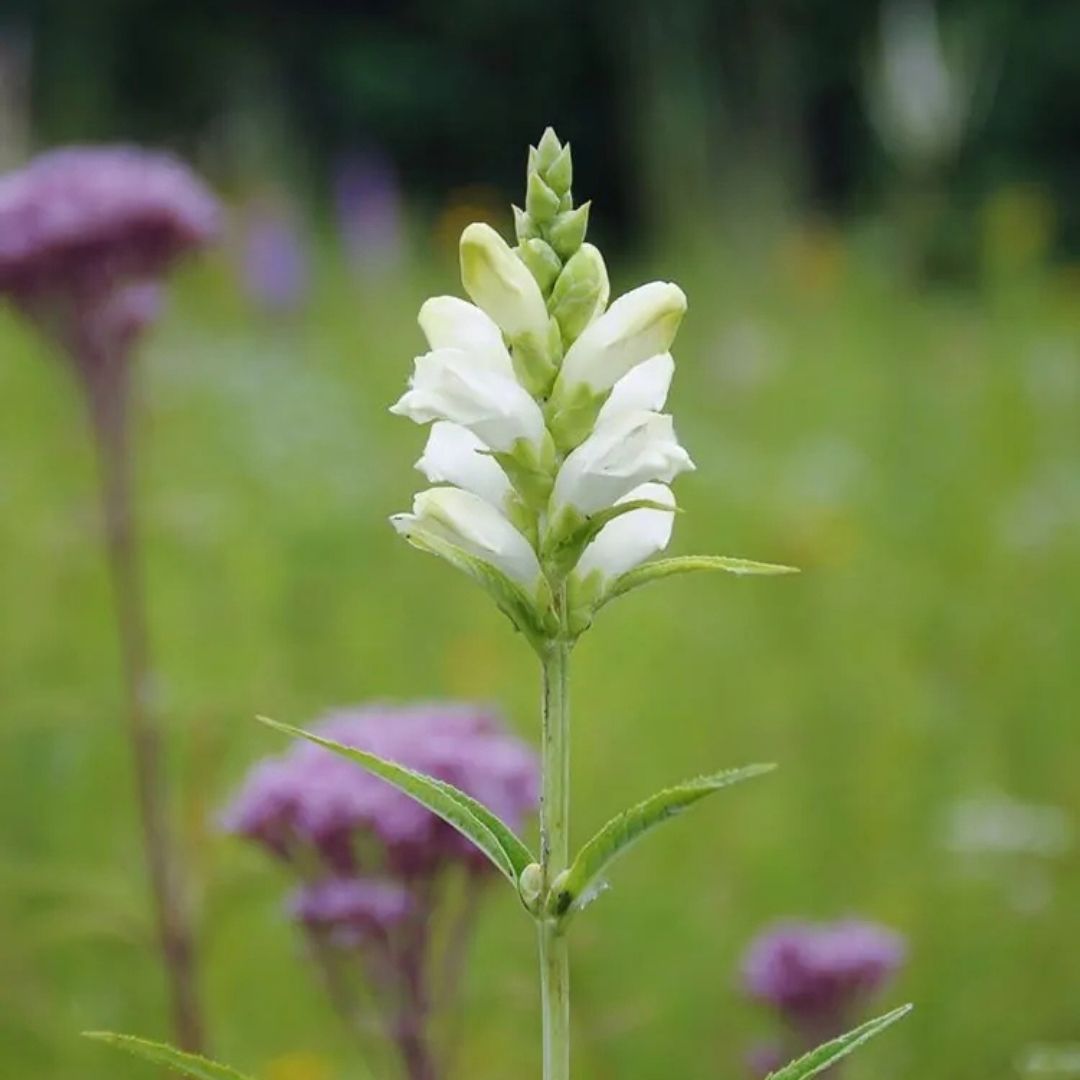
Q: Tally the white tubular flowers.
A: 9